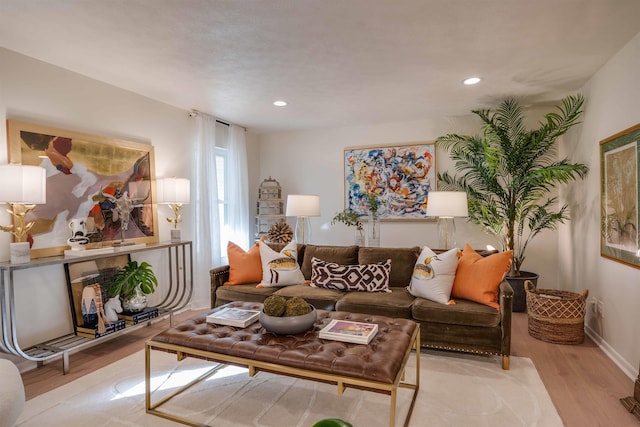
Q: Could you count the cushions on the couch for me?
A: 5